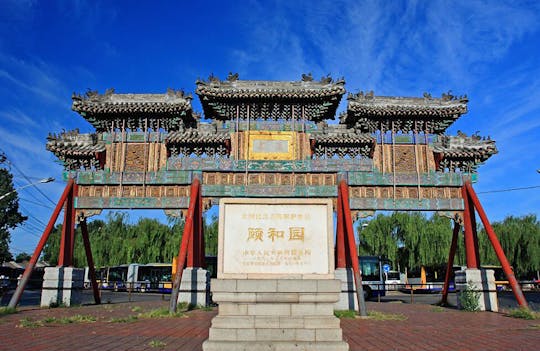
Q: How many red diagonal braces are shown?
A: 6